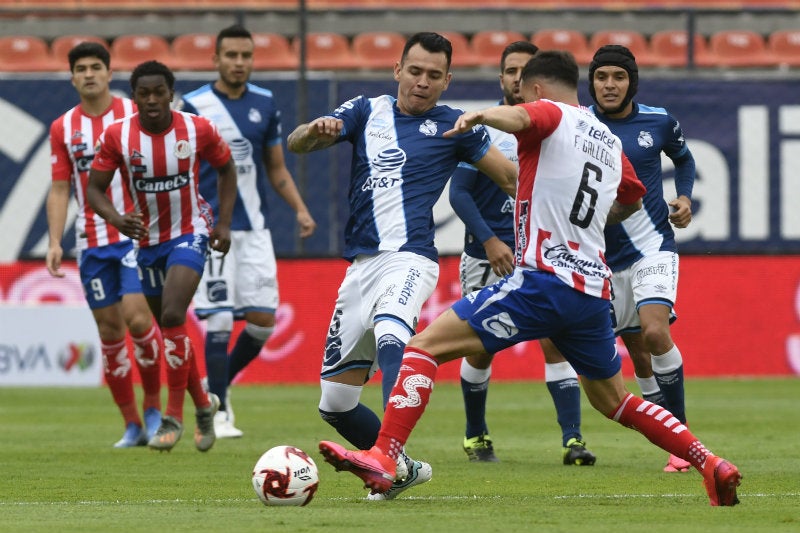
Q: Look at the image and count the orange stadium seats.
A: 14